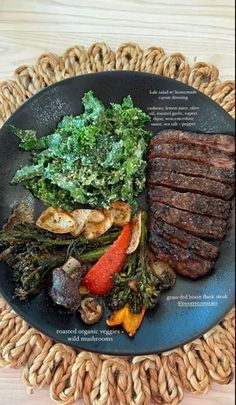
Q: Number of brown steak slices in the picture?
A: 8